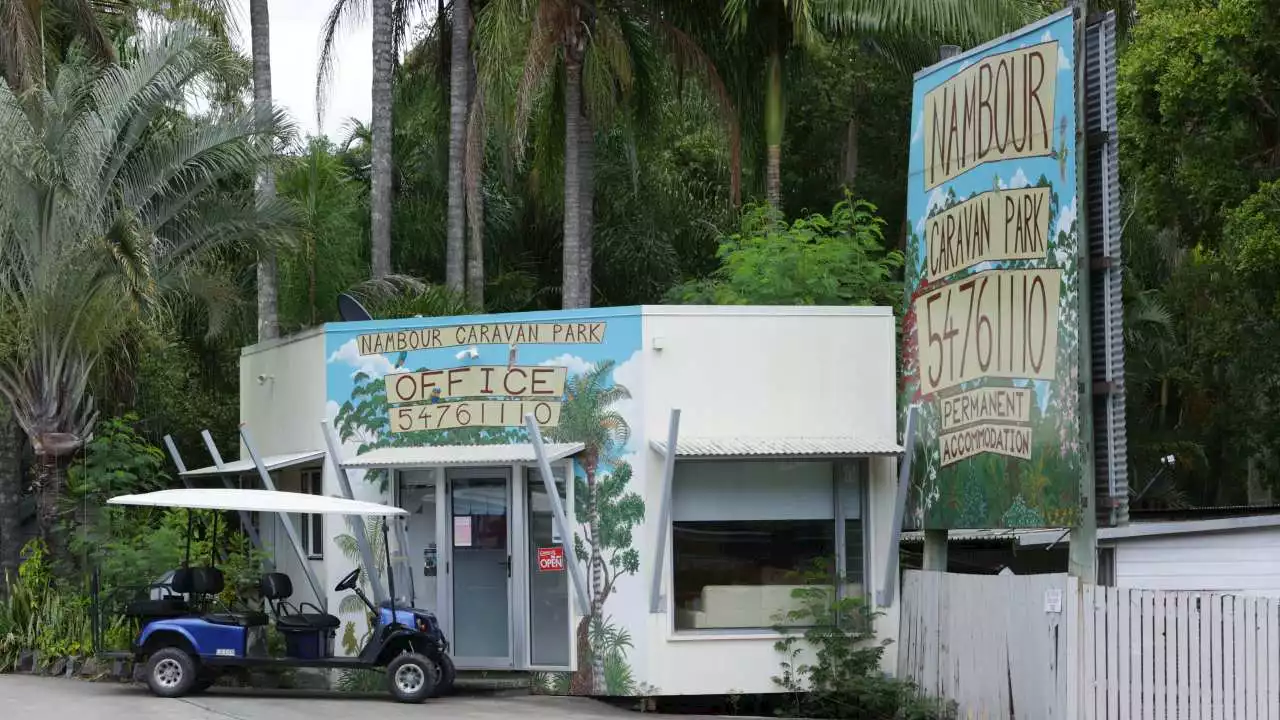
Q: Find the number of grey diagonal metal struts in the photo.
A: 7